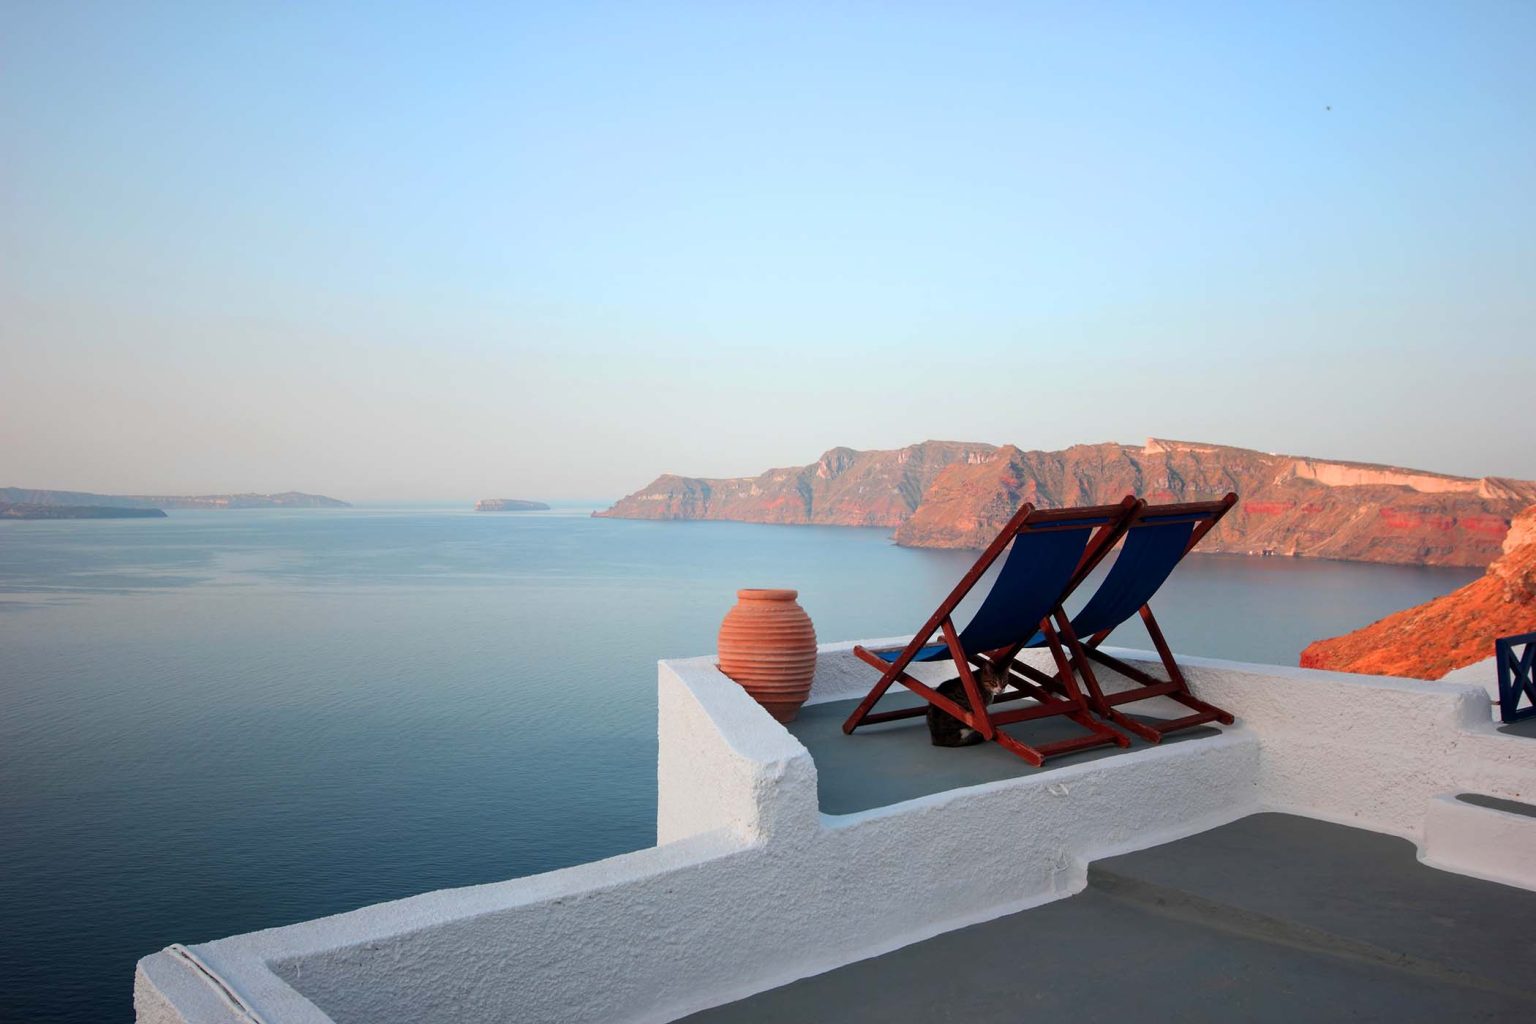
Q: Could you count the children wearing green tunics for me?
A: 0